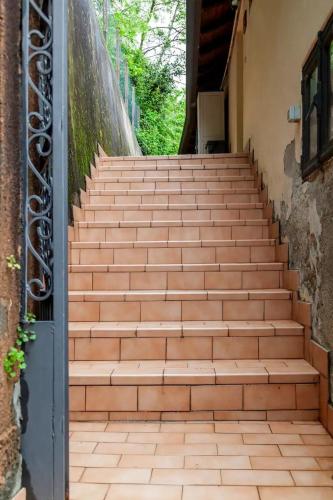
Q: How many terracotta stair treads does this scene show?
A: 11